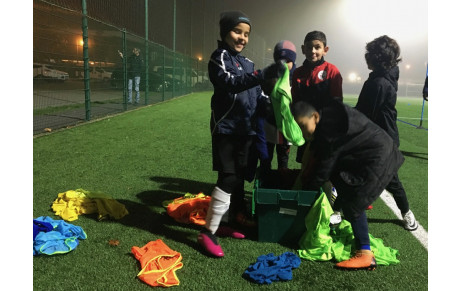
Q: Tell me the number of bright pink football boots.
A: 2